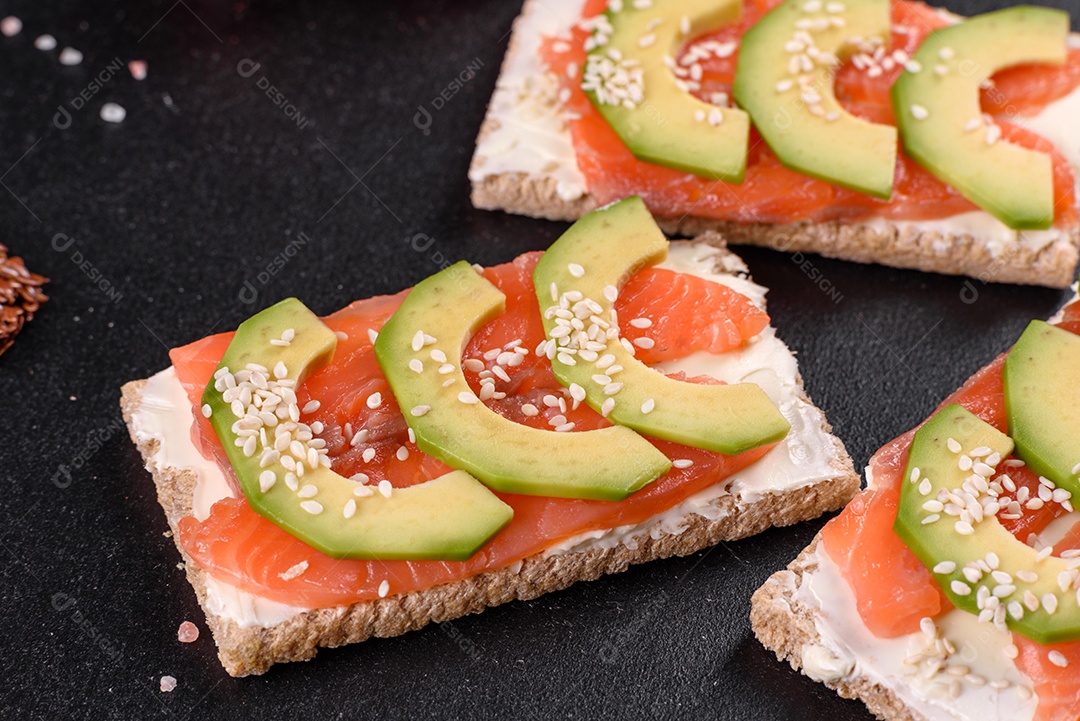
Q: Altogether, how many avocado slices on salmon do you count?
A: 8